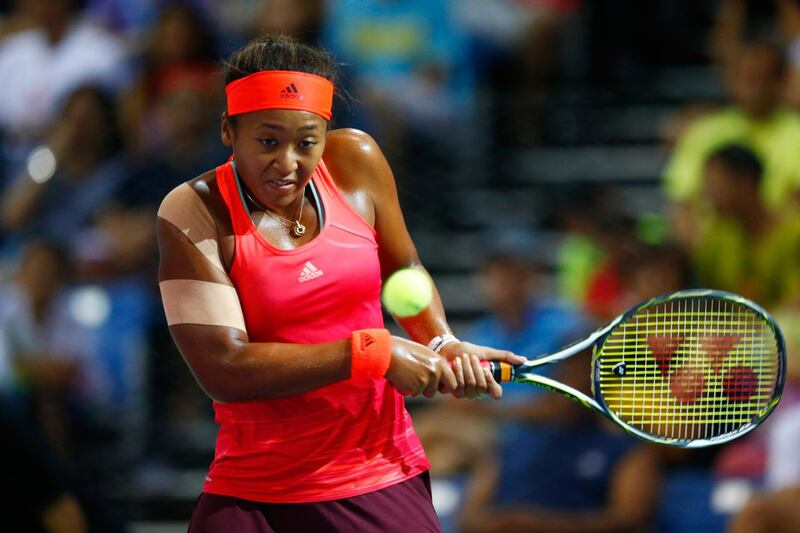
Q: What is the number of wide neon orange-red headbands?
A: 1